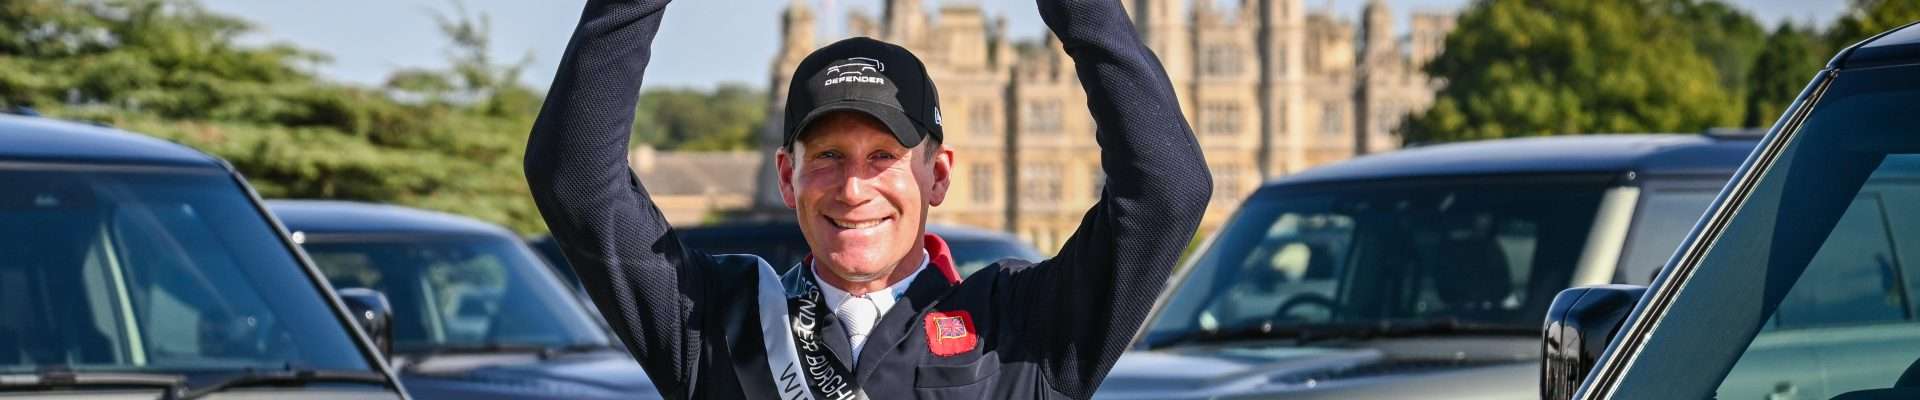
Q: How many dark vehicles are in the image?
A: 5